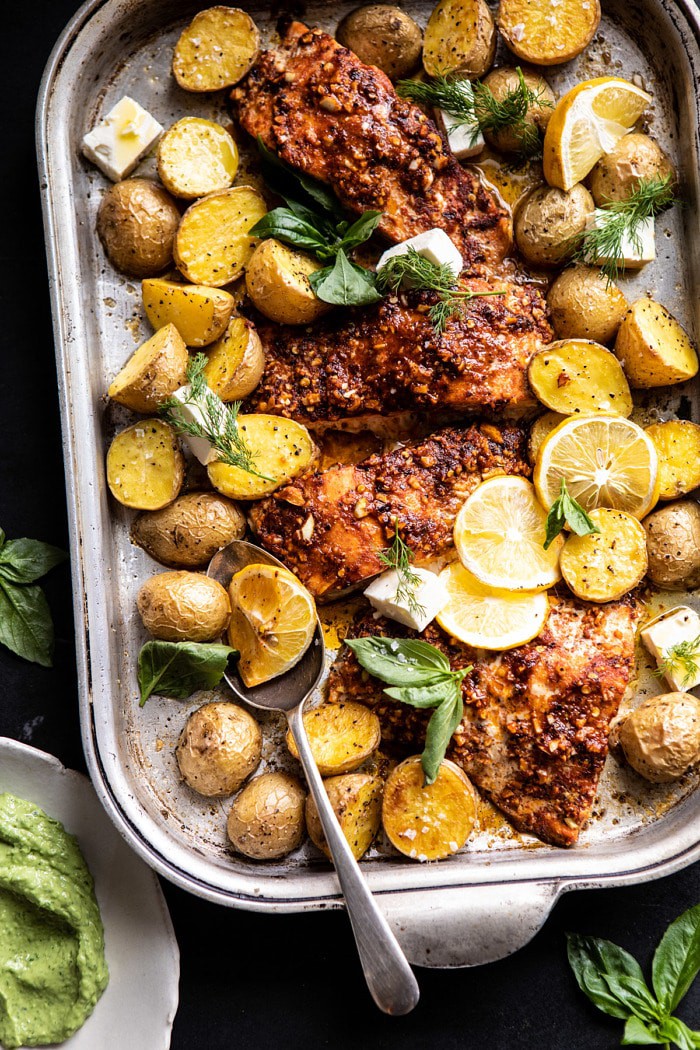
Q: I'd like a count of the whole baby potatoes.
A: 12